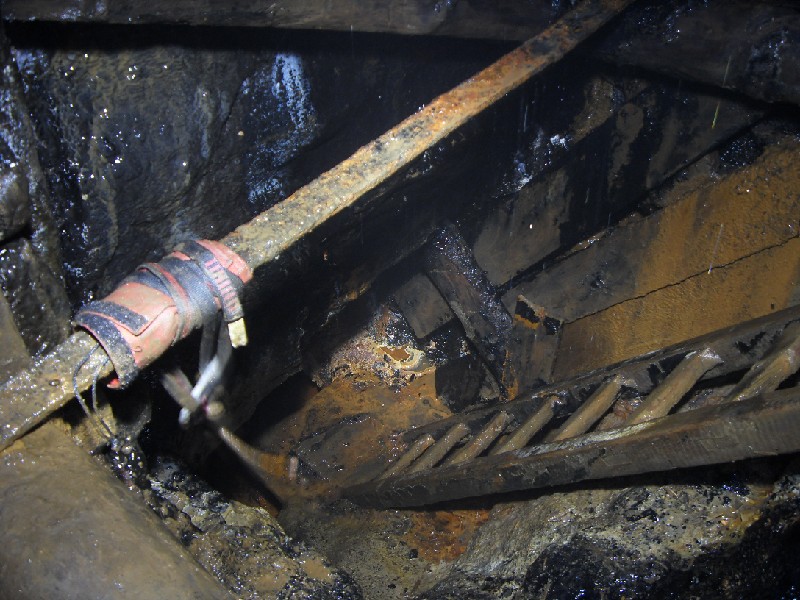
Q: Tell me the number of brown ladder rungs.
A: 7